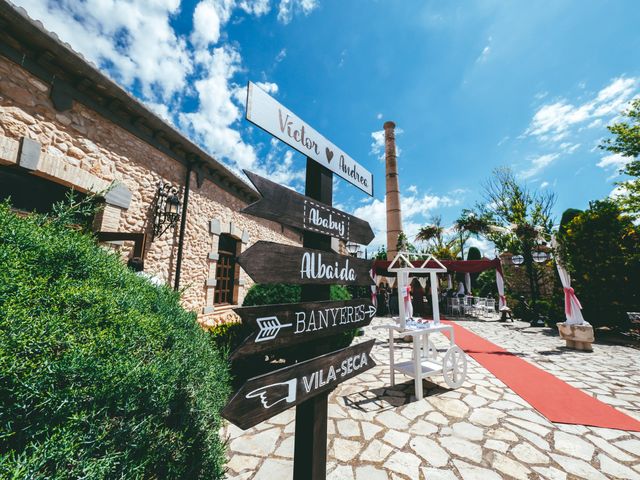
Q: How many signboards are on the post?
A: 5